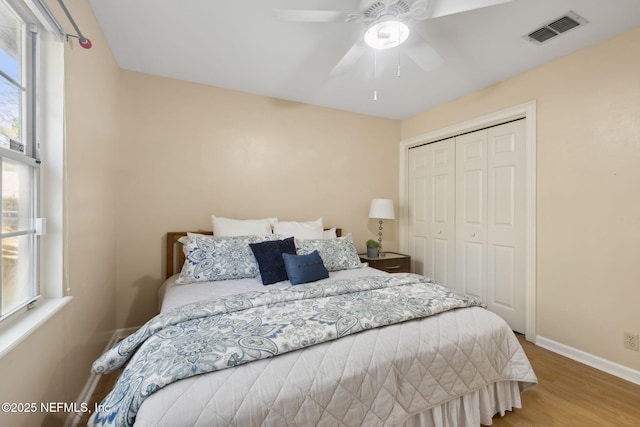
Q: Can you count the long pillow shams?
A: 2